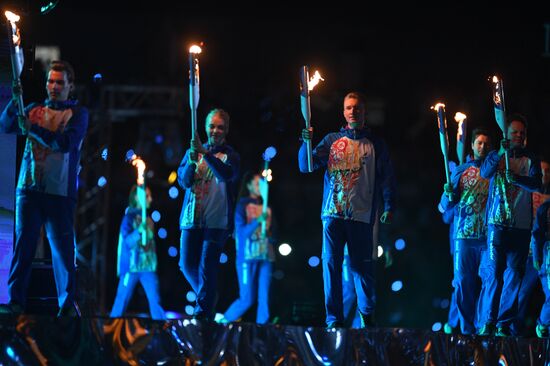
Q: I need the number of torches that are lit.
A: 8